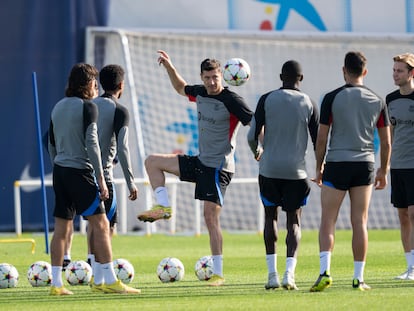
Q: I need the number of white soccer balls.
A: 7